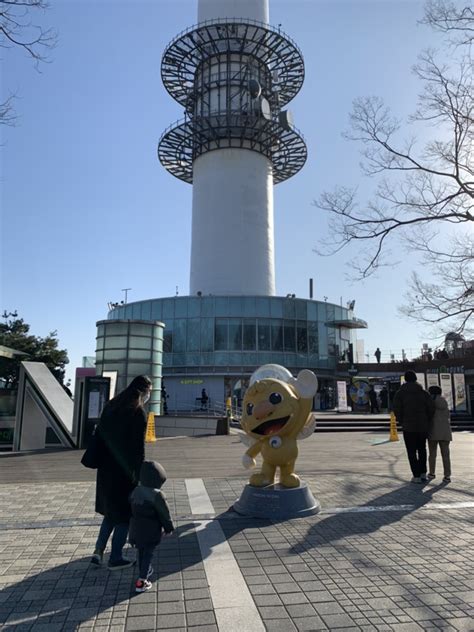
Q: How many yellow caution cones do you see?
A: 2